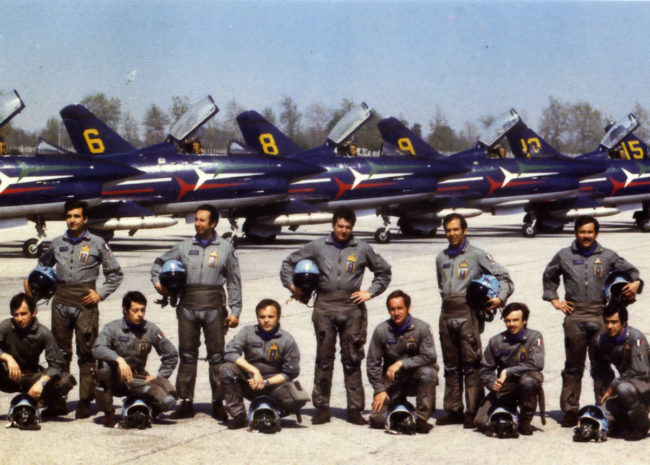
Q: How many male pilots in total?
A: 11